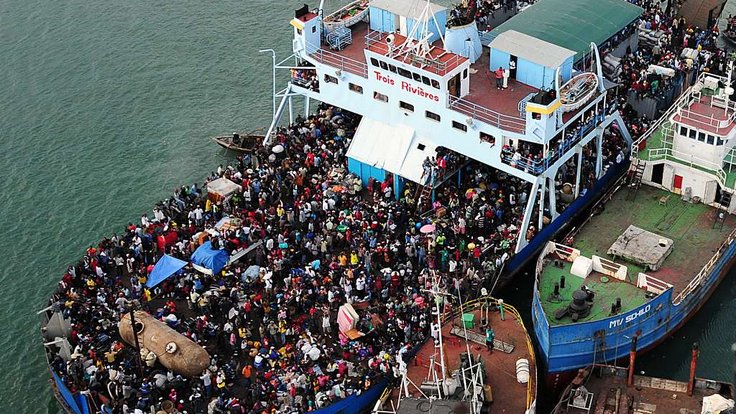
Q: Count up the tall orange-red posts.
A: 2